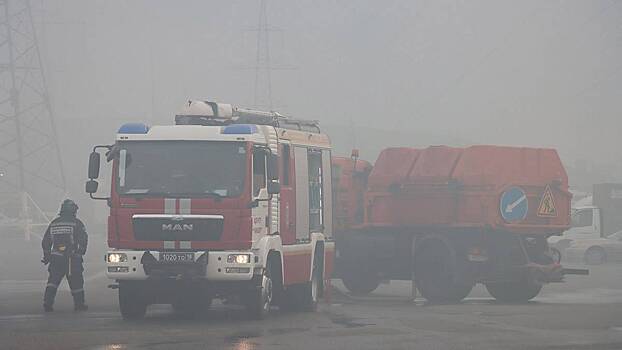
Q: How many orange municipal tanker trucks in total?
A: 1